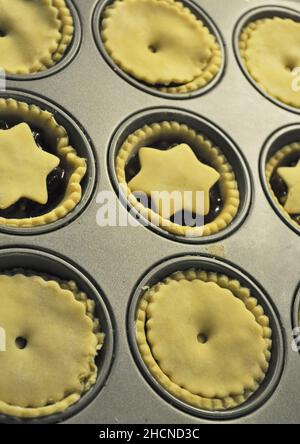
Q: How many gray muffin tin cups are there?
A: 9